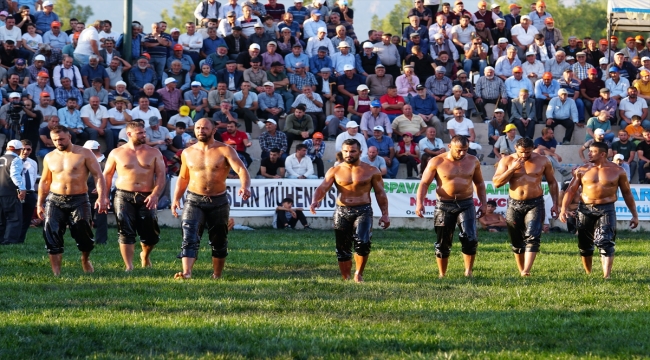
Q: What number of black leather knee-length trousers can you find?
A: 7